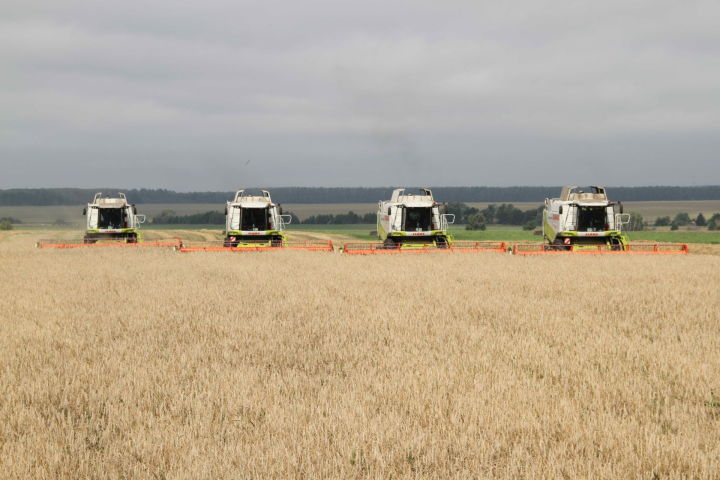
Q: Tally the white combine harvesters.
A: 4